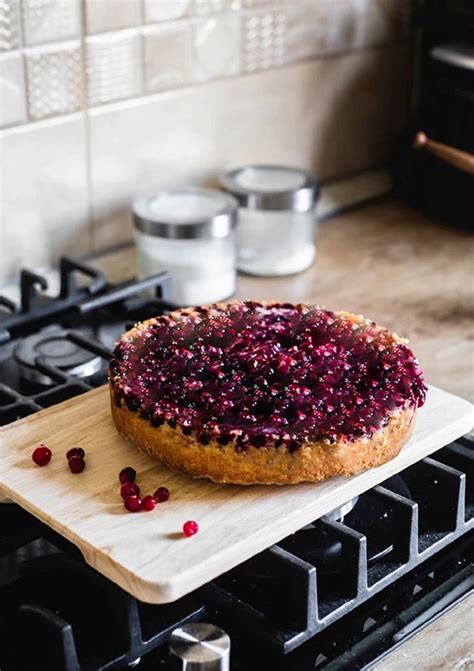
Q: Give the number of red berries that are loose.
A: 9